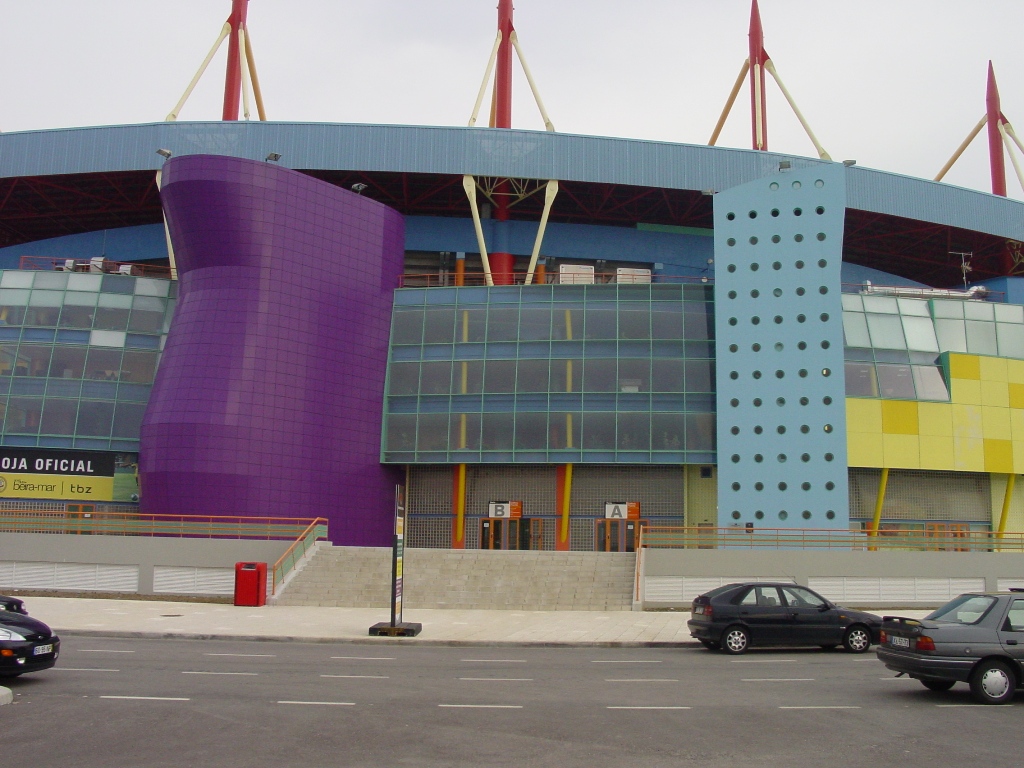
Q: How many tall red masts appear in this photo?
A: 4